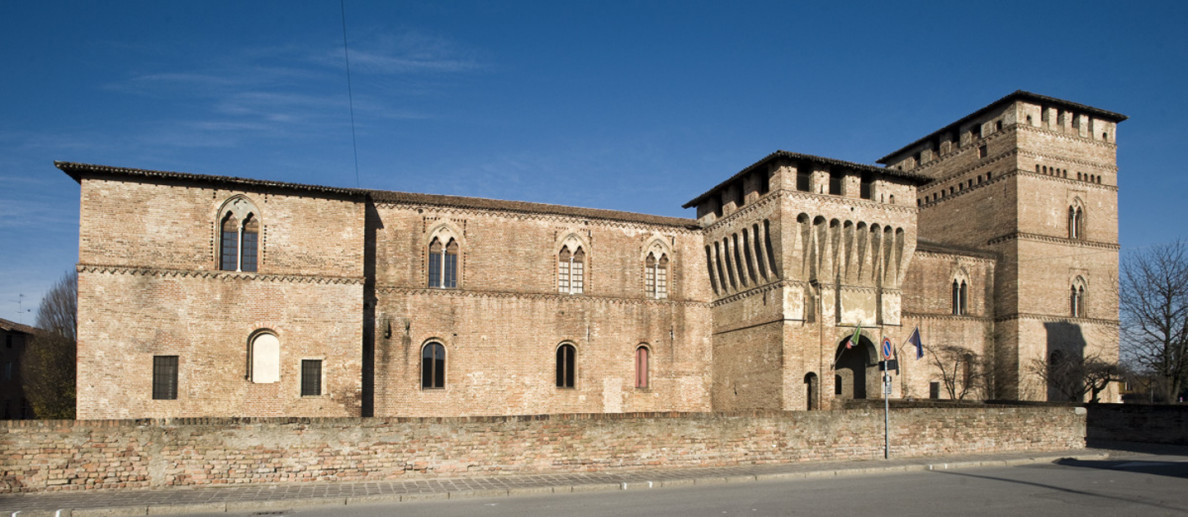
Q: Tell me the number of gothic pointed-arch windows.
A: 7